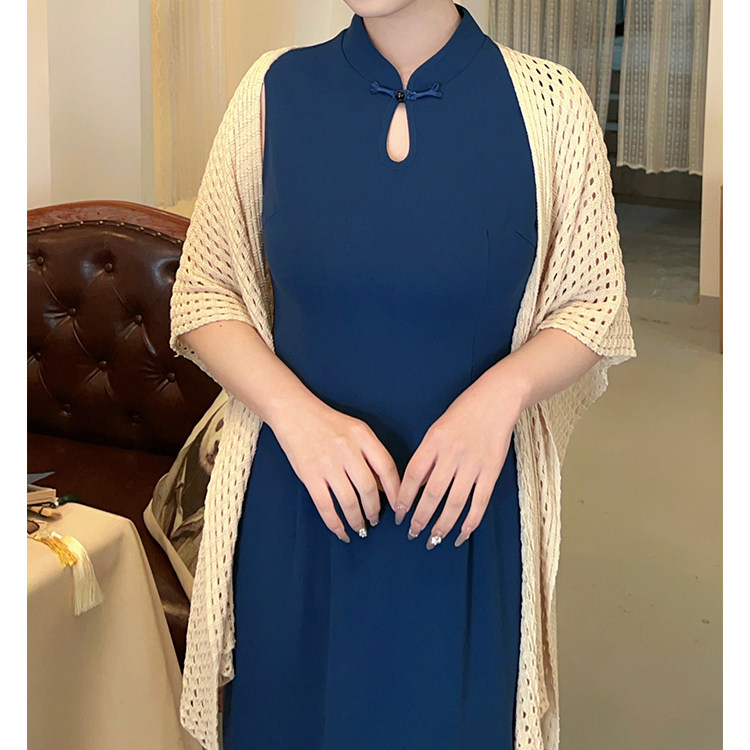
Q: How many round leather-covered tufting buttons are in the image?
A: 9